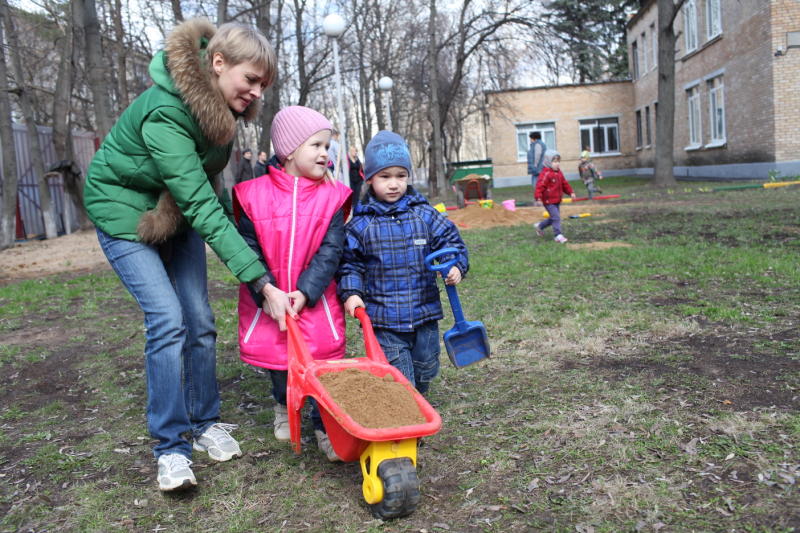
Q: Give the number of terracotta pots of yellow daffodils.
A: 0